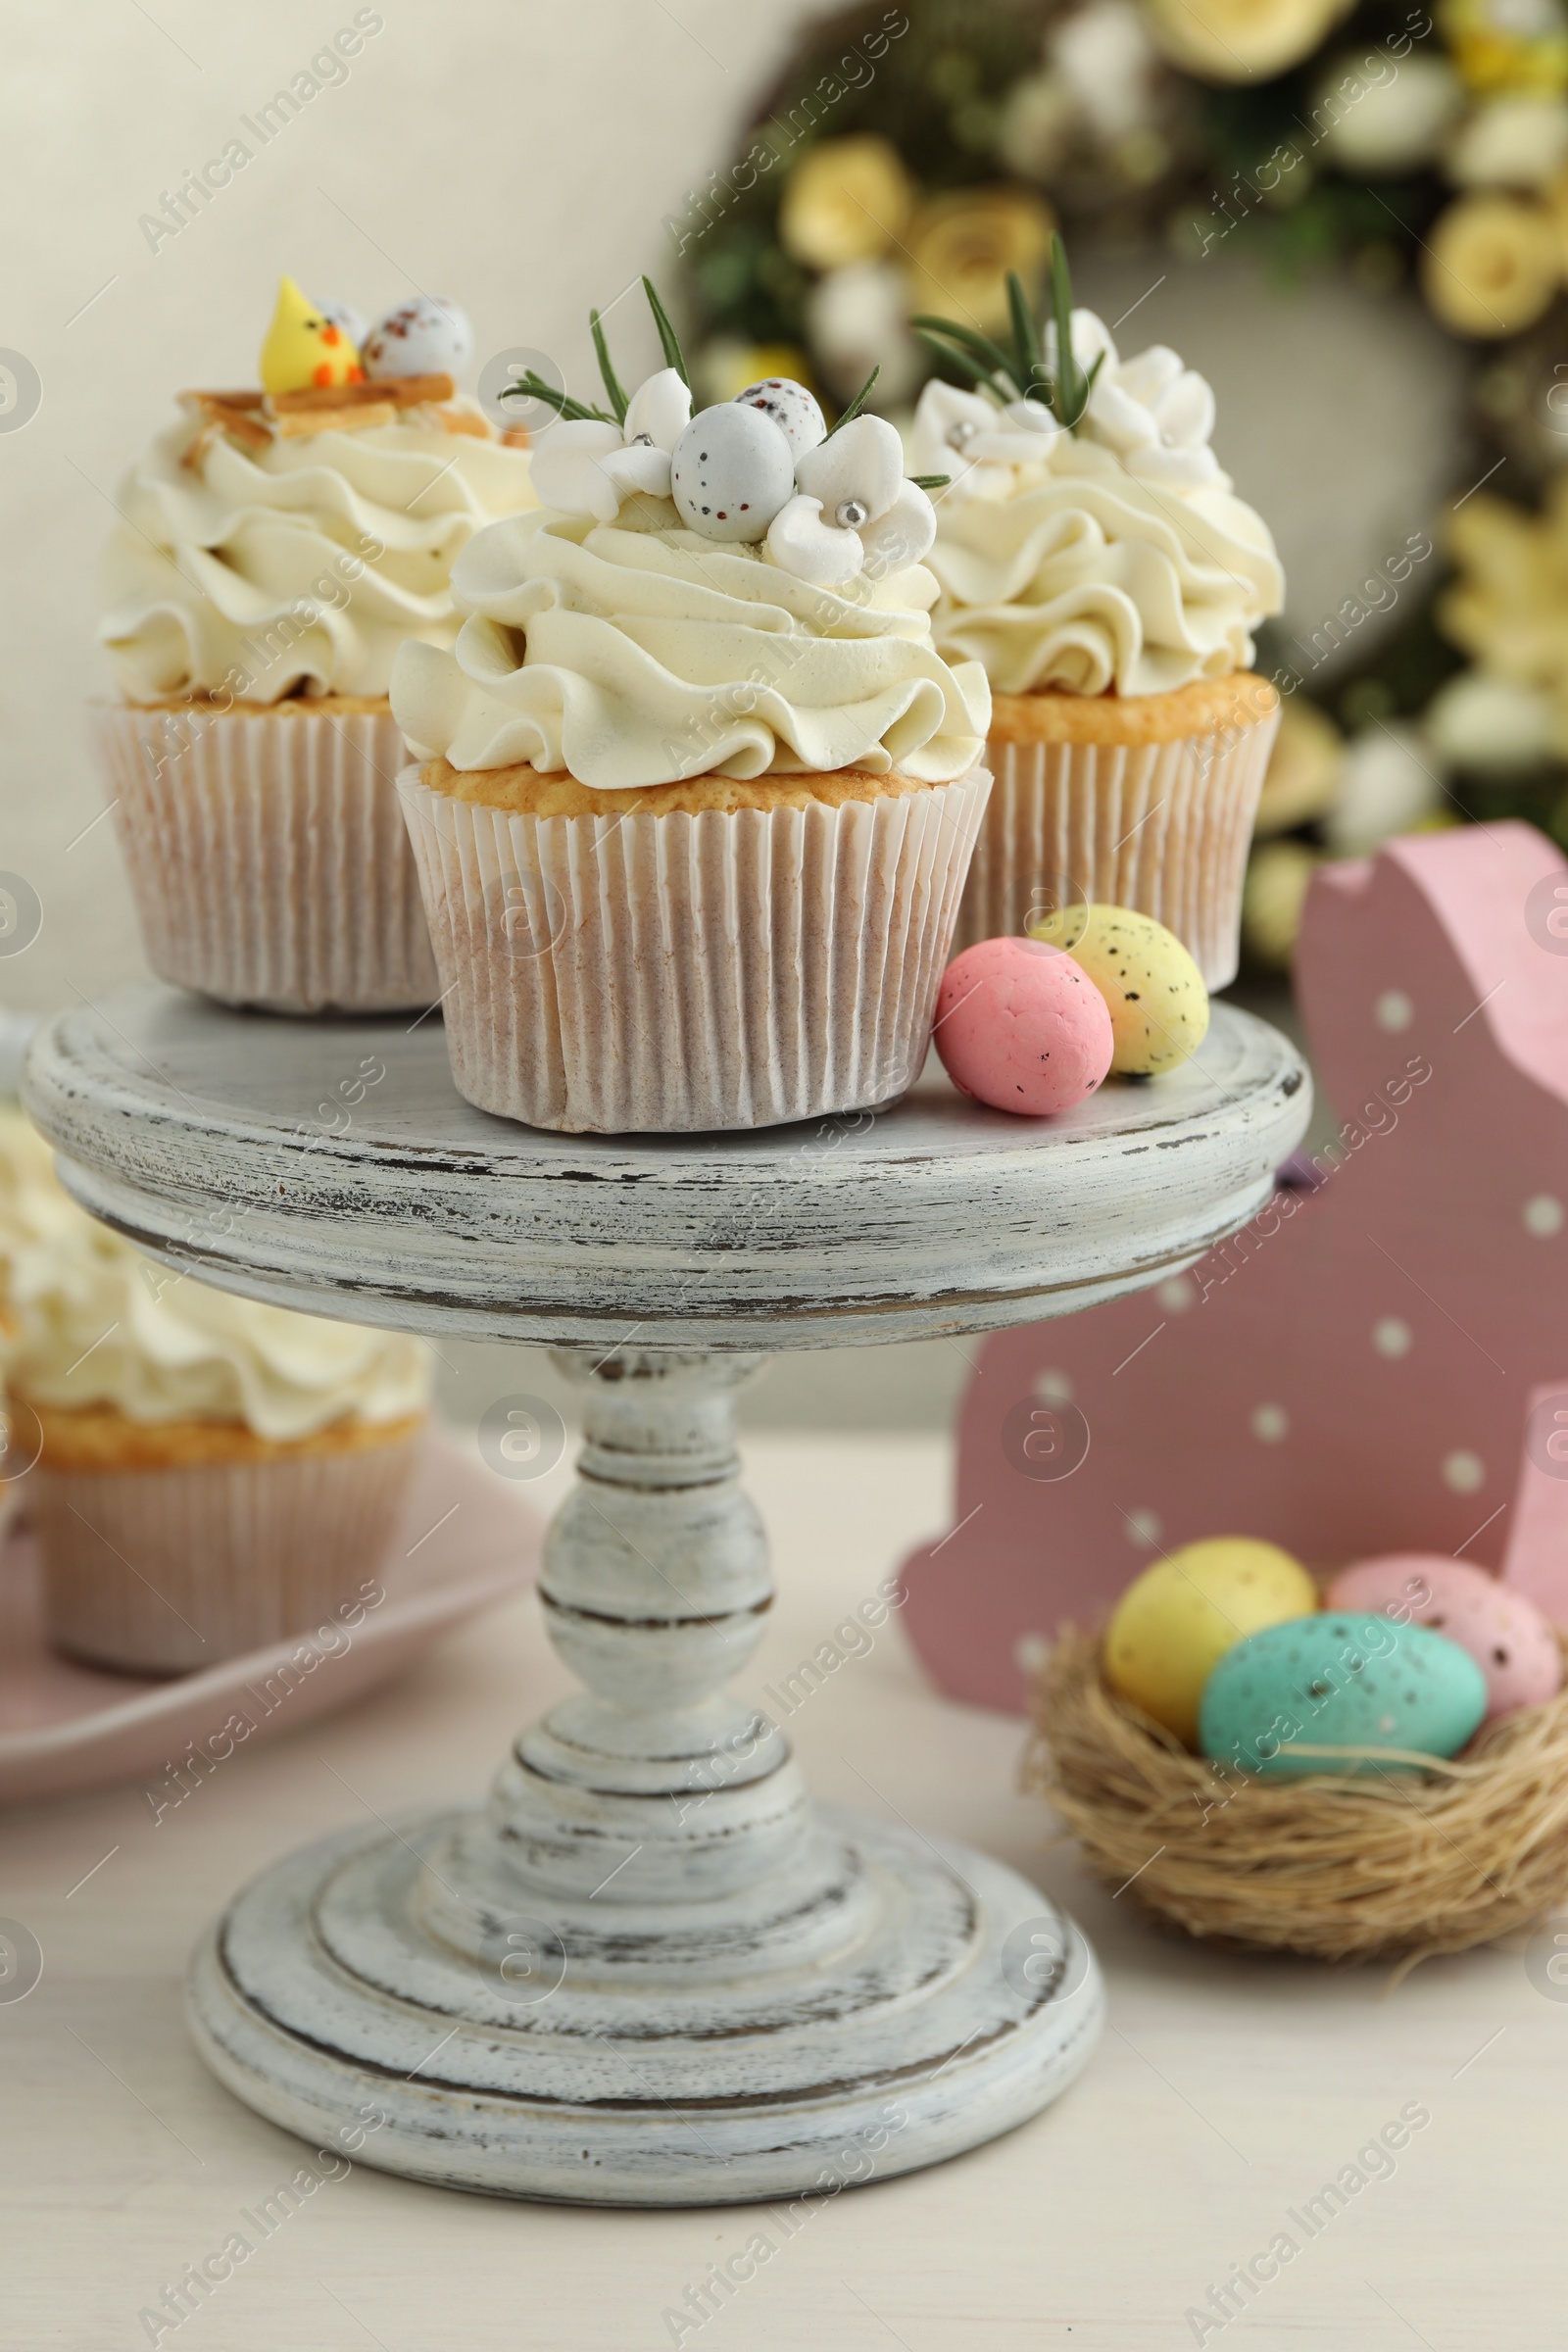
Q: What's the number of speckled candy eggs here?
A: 9